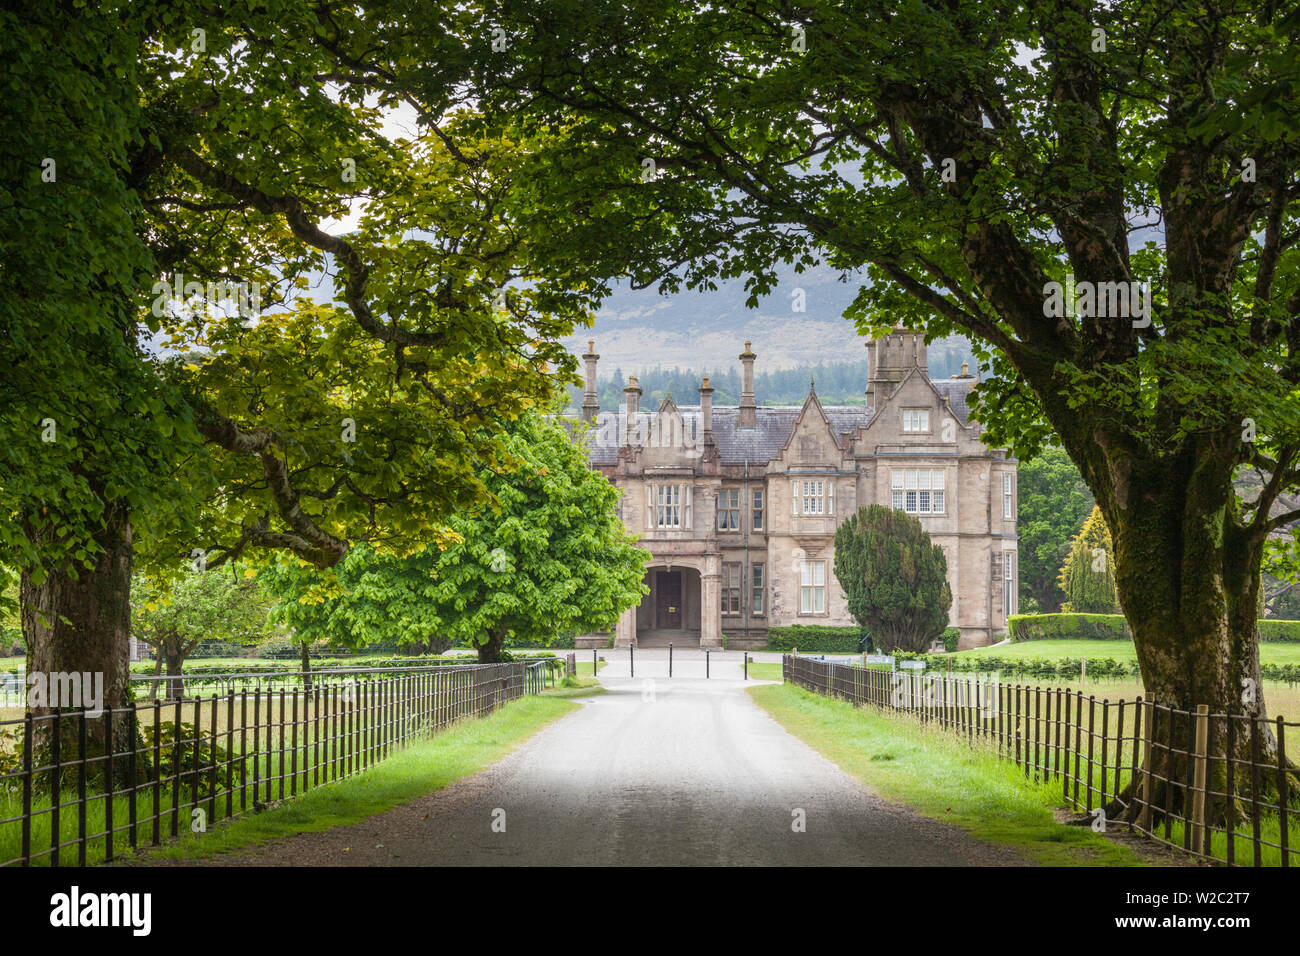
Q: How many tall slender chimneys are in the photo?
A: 4